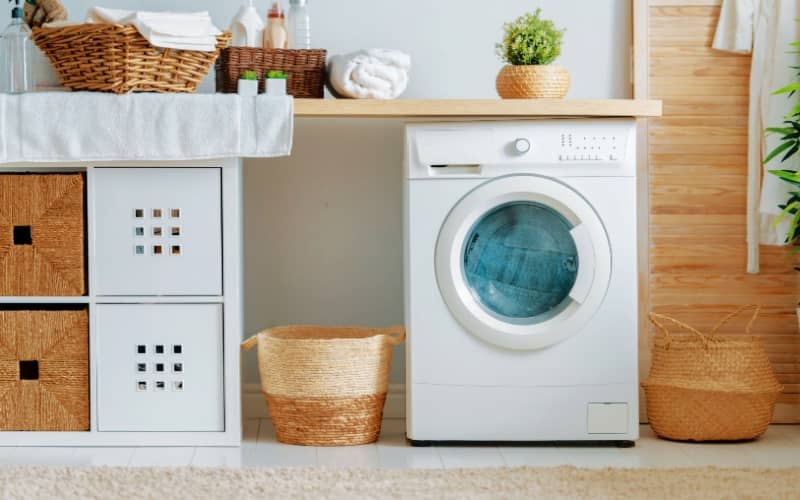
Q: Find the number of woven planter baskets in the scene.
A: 1